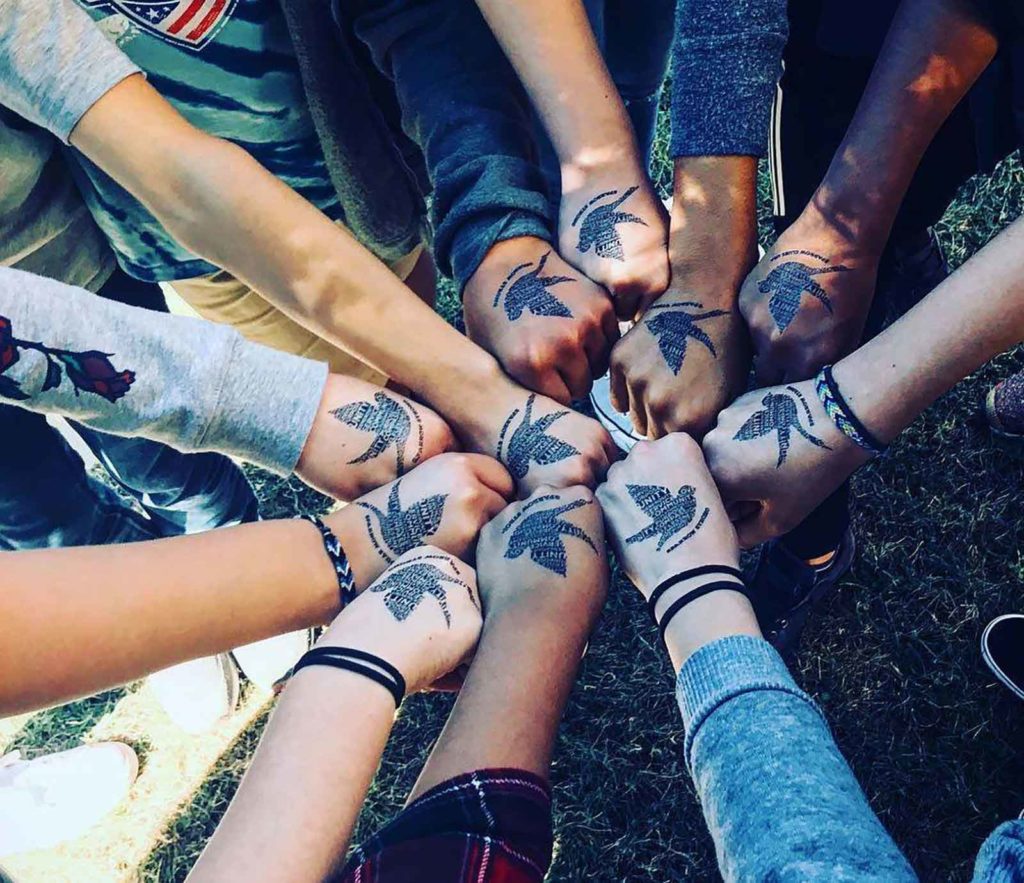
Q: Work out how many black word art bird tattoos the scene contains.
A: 11